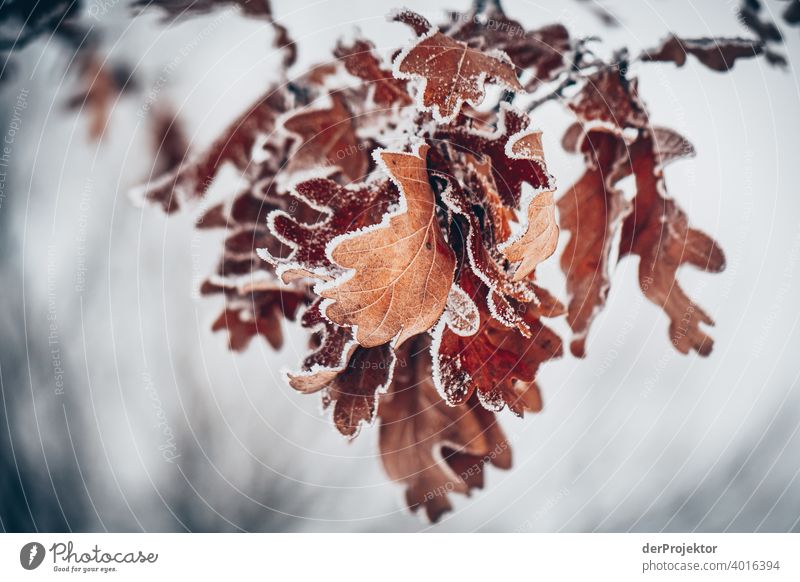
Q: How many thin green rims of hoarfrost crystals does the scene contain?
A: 0